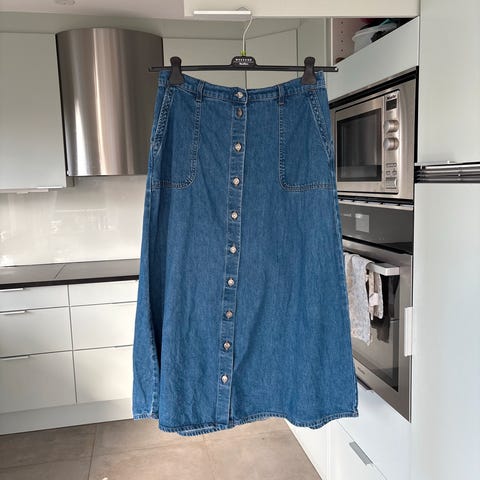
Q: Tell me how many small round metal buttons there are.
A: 10